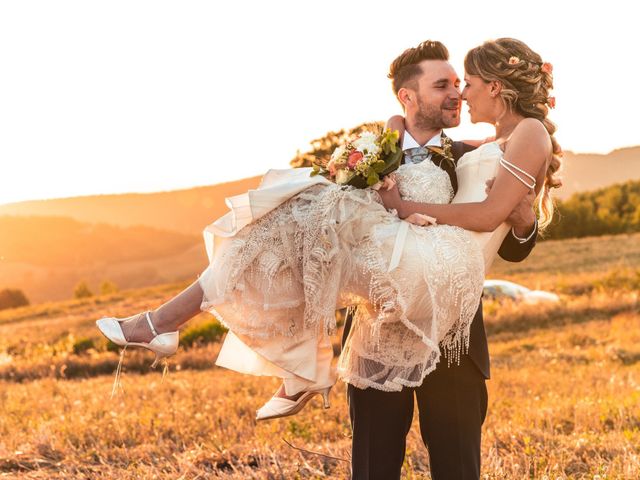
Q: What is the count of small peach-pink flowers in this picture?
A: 3